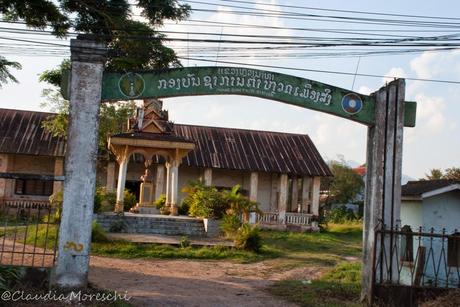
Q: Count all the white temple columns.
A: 3